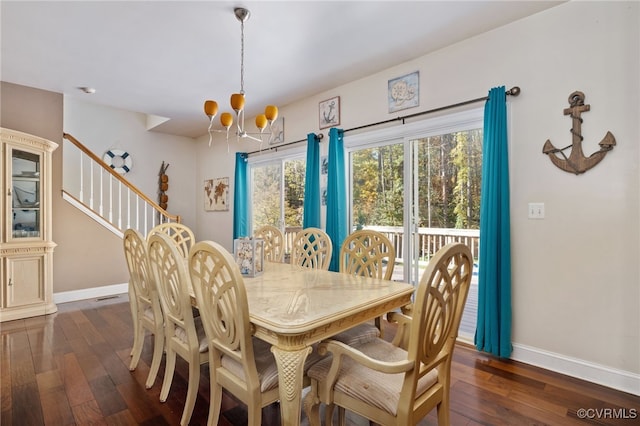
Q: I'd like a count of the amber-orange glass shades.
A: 5